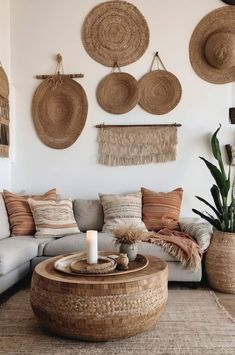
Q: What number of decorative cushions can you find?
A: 4